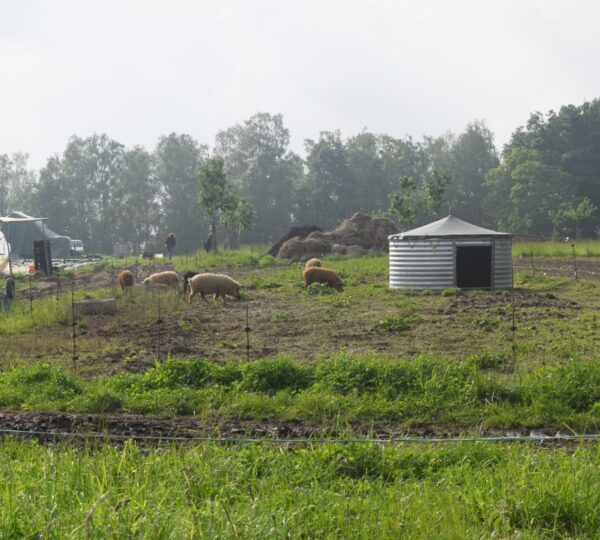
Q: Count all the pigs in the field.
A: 6